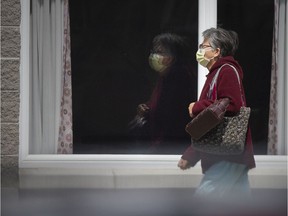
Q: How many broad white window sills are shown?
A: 1